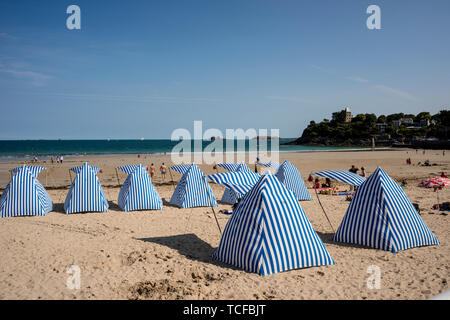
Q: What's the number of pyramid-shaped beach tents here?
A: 8